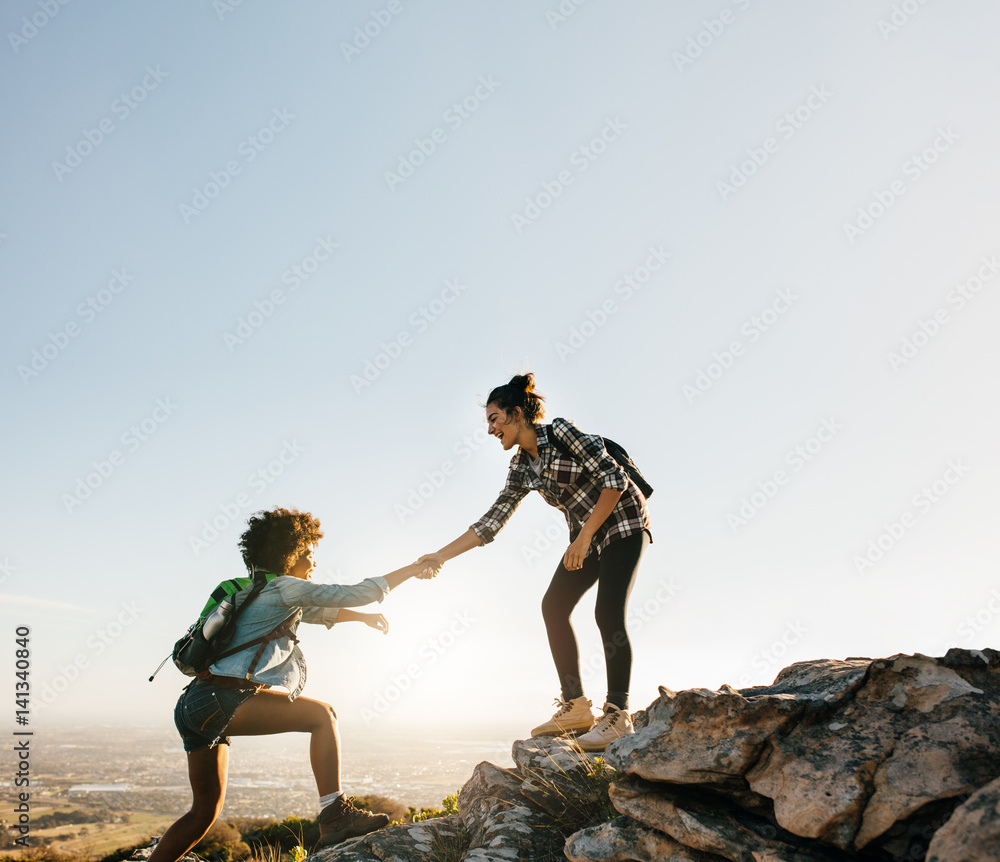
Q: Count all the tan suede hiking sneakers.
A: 2